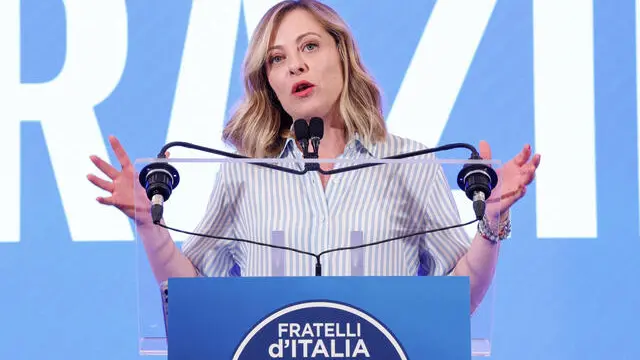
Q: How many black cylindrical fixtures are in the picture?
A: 2